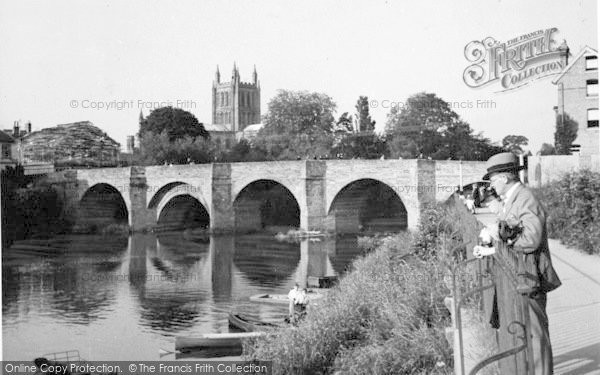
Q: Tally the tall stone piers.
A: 4